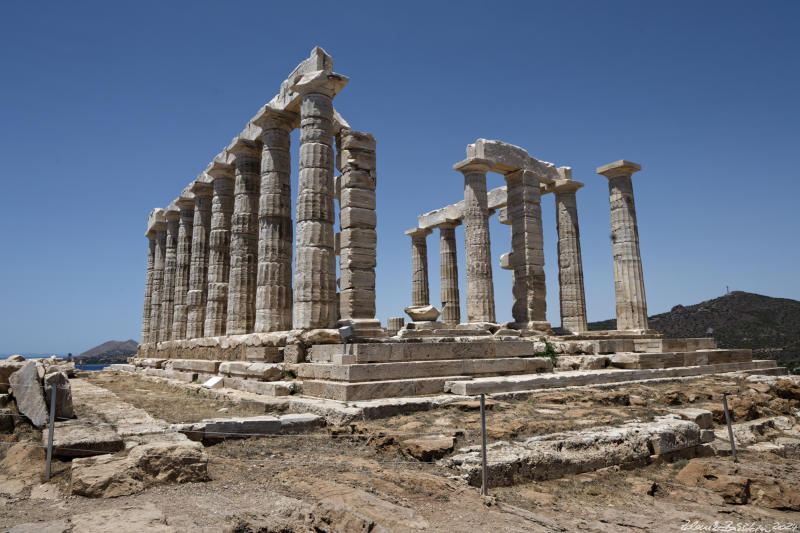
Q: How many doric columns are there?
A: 14